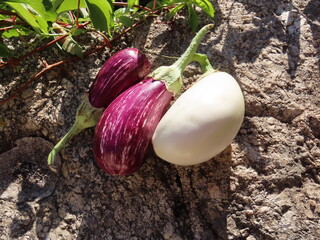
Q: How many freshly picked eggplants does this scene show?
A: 3